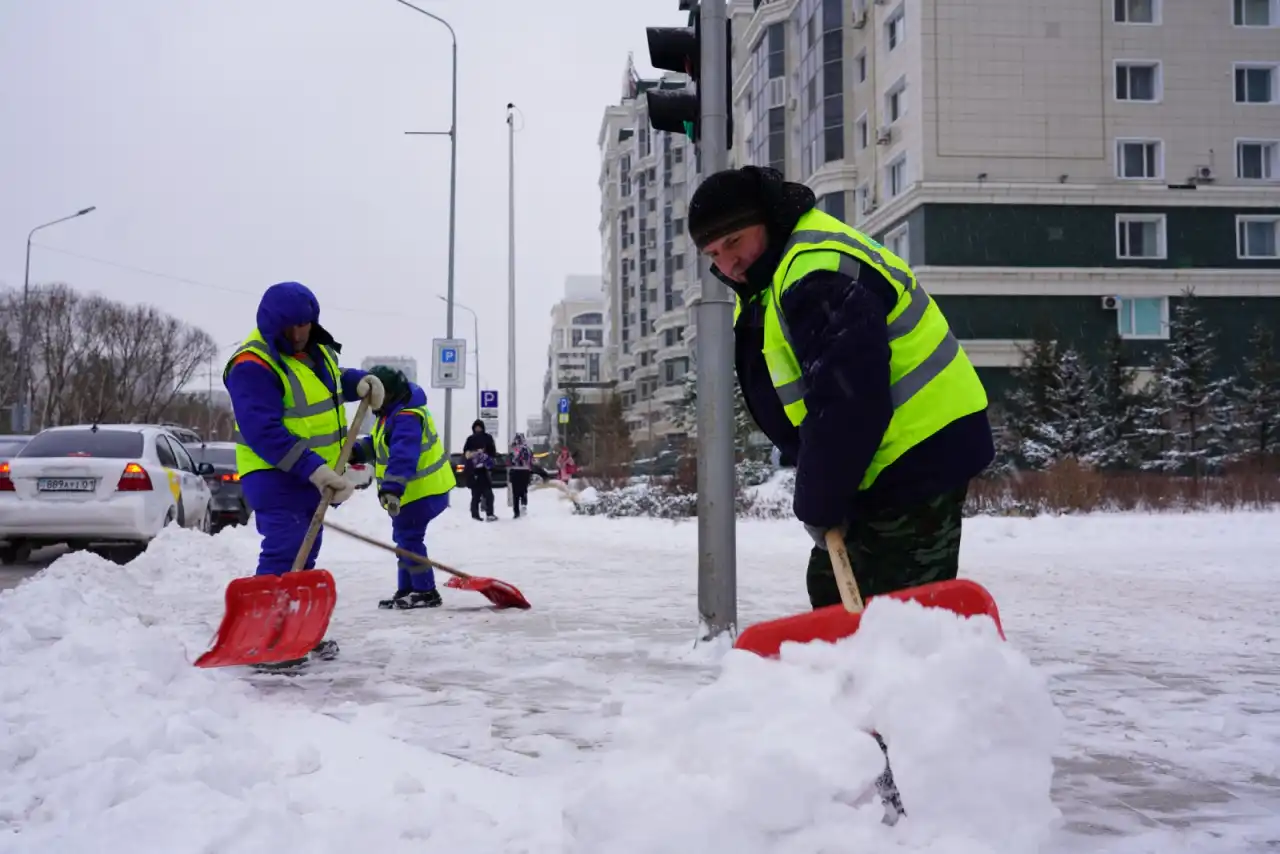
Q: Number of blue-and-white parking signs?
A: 3